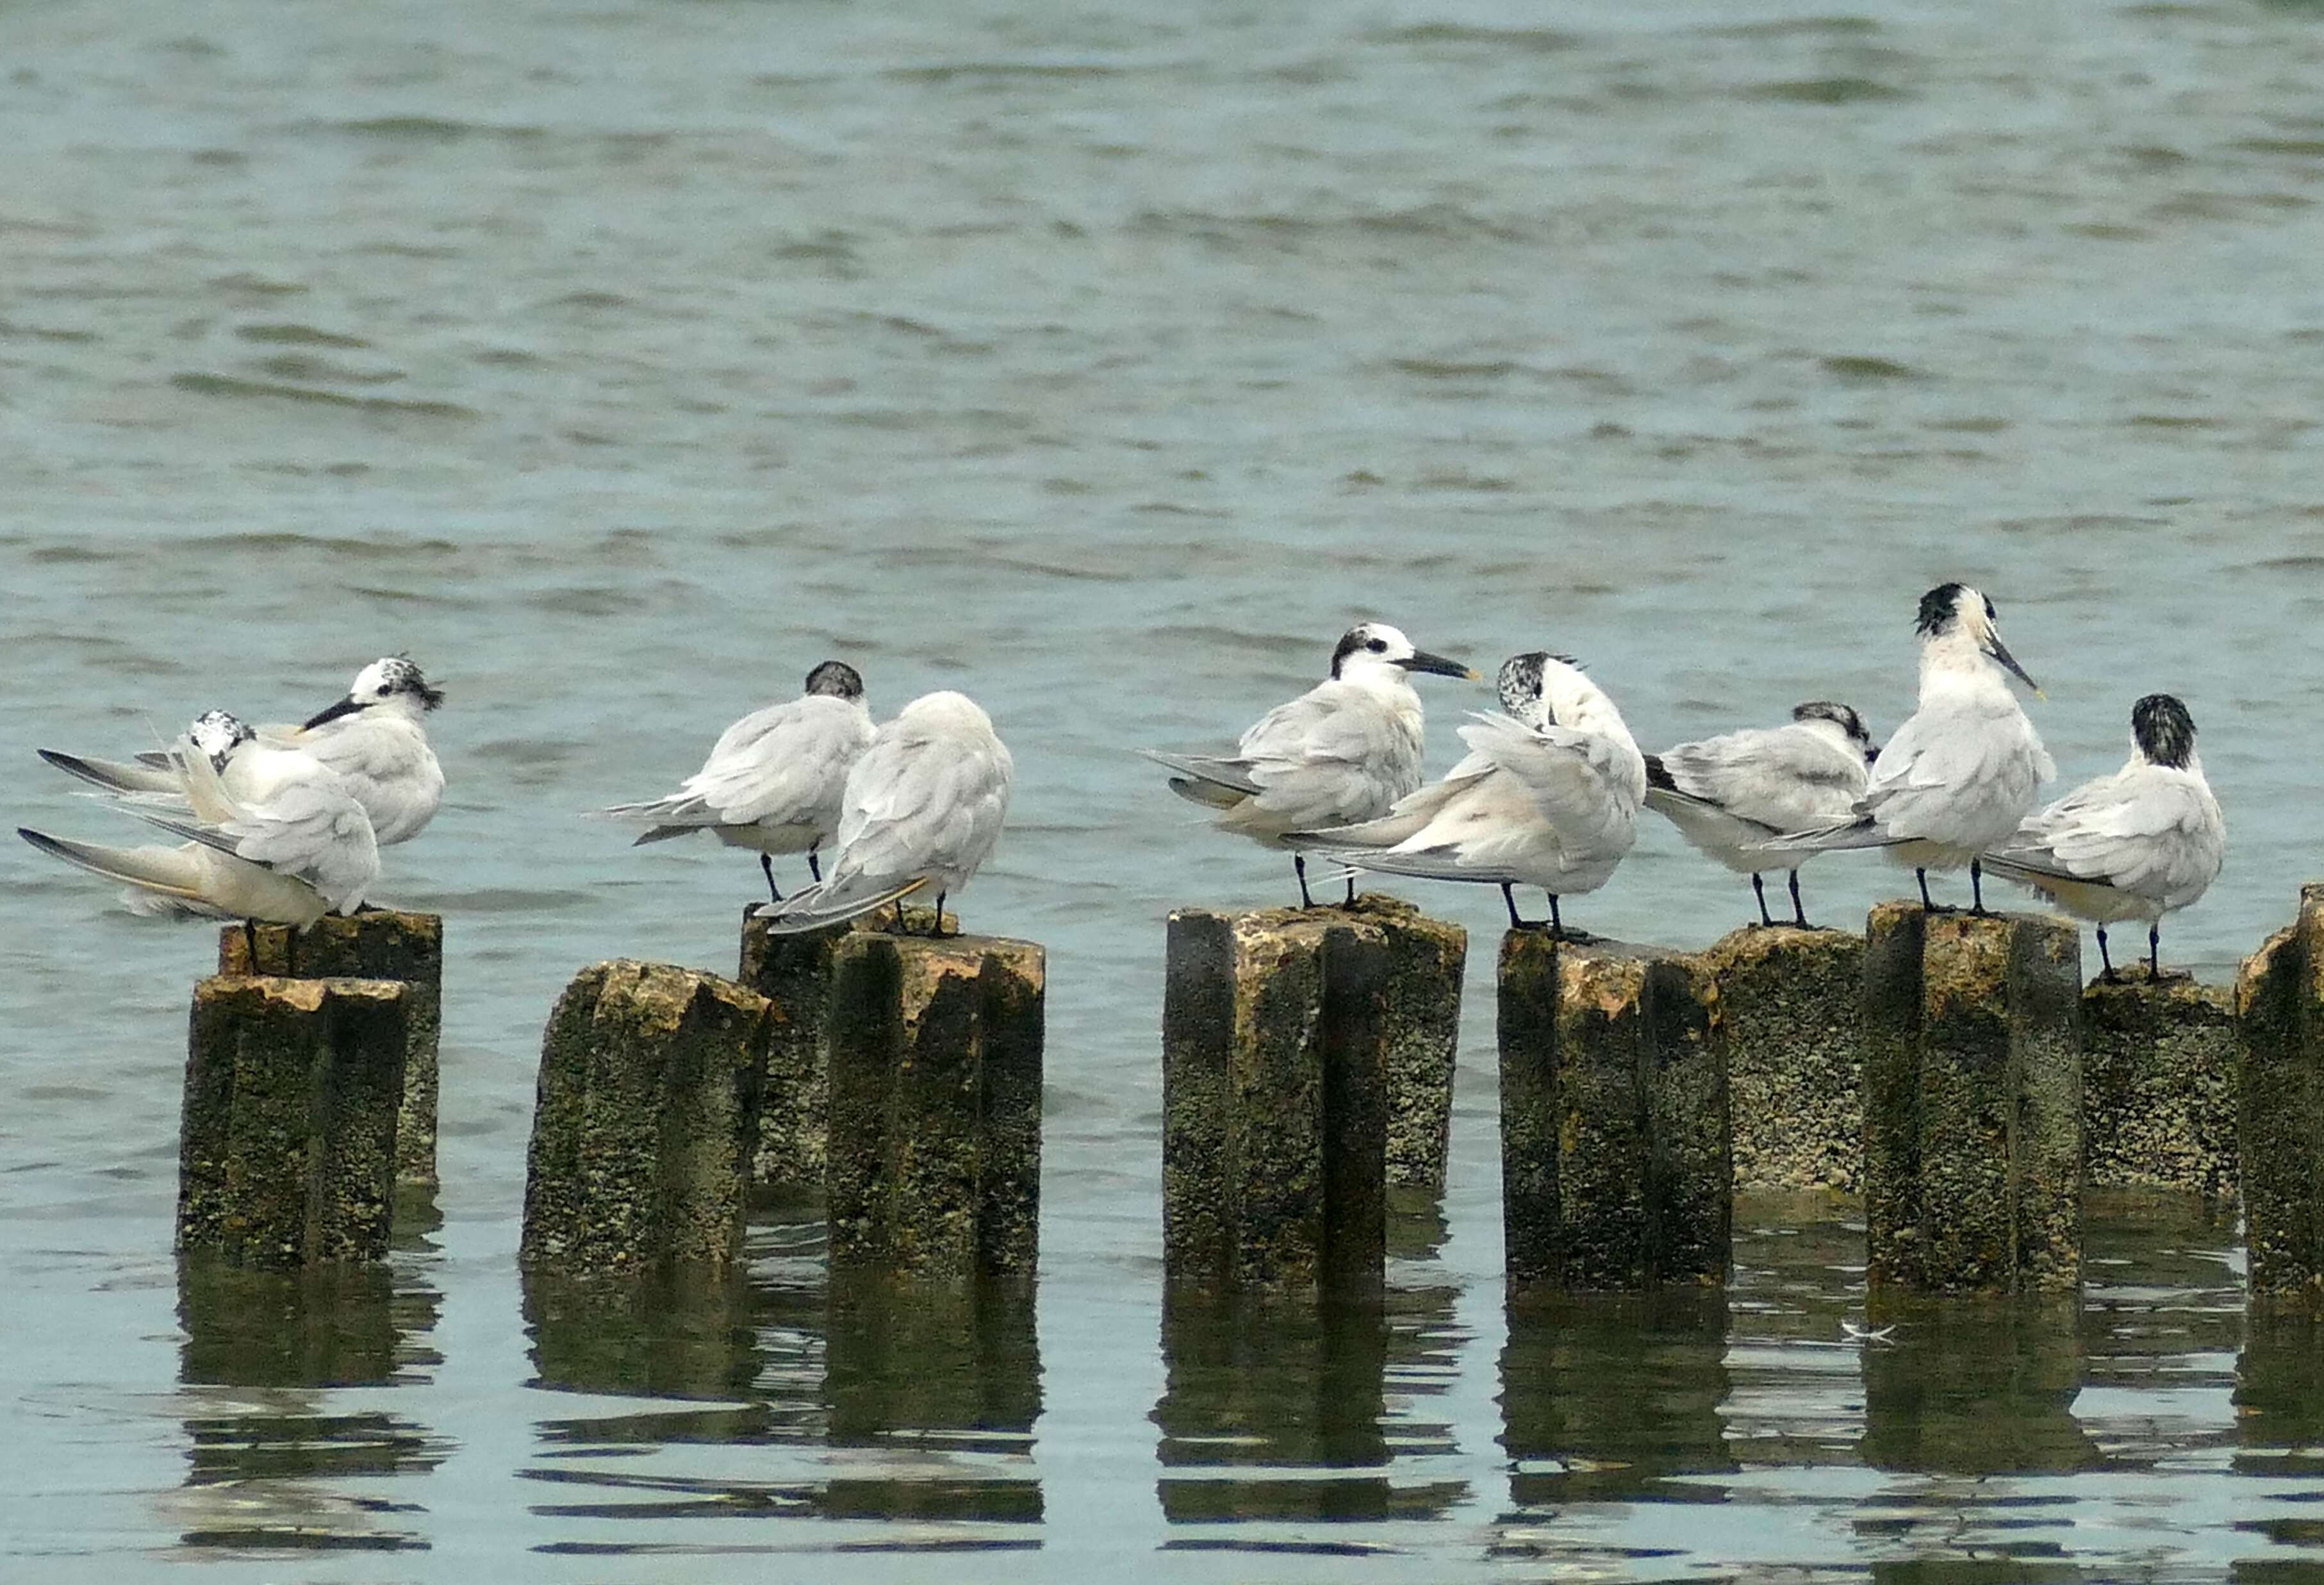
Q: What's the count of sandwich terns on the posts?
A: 9